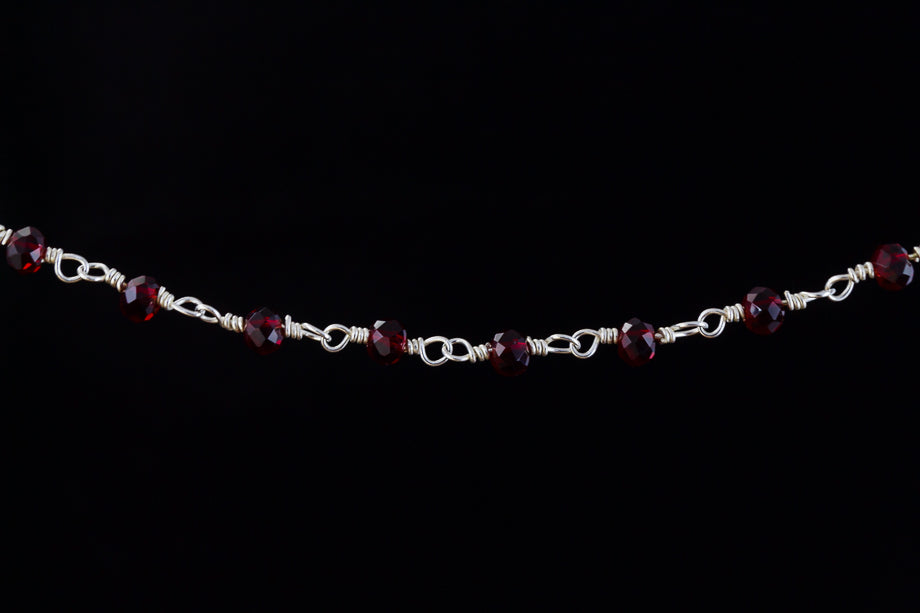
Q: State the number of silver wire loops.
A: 14